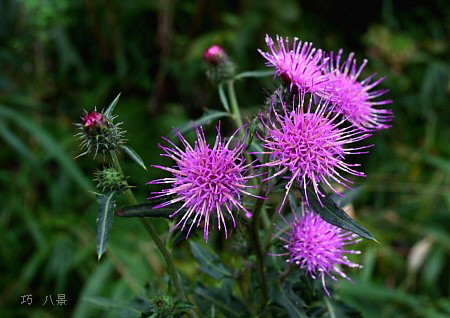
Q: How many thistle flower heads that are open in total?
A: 5